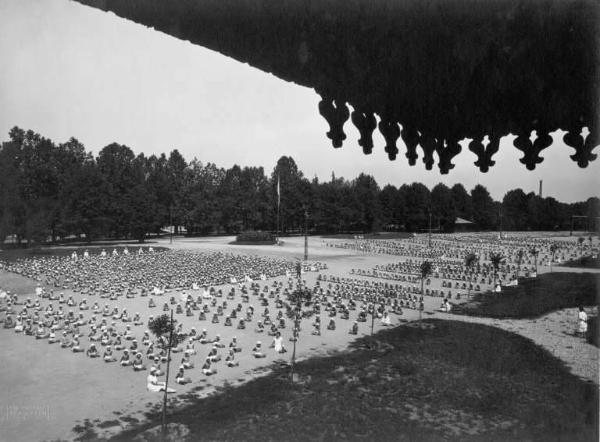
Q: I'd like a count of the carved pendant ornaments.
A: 9